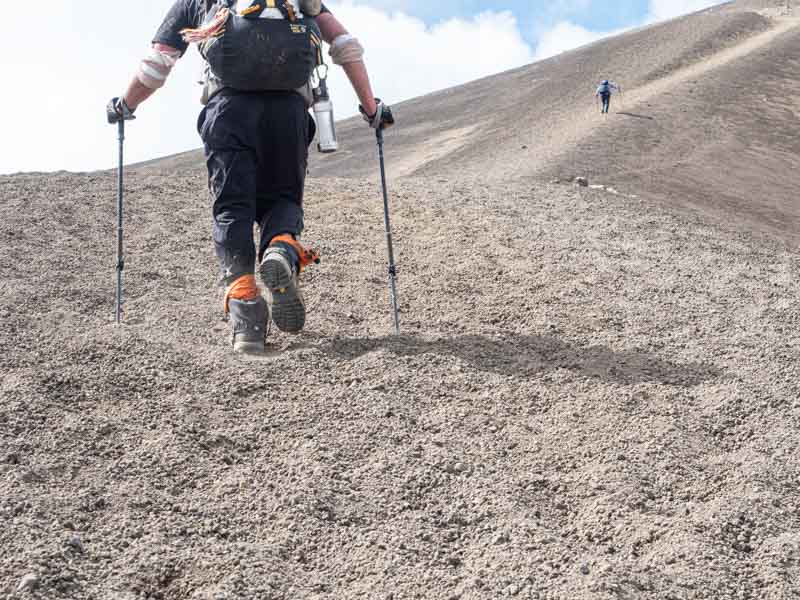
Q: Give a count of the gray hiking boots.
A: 2